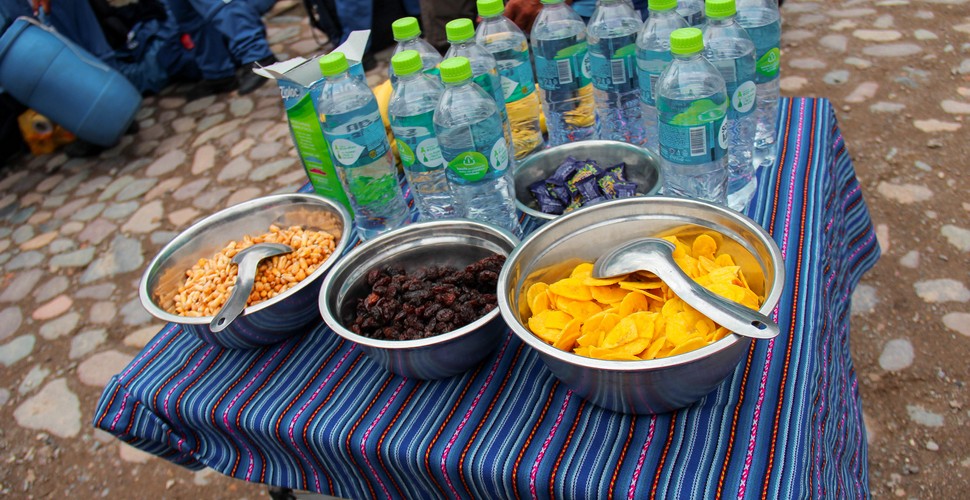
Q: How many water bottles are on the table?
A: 13